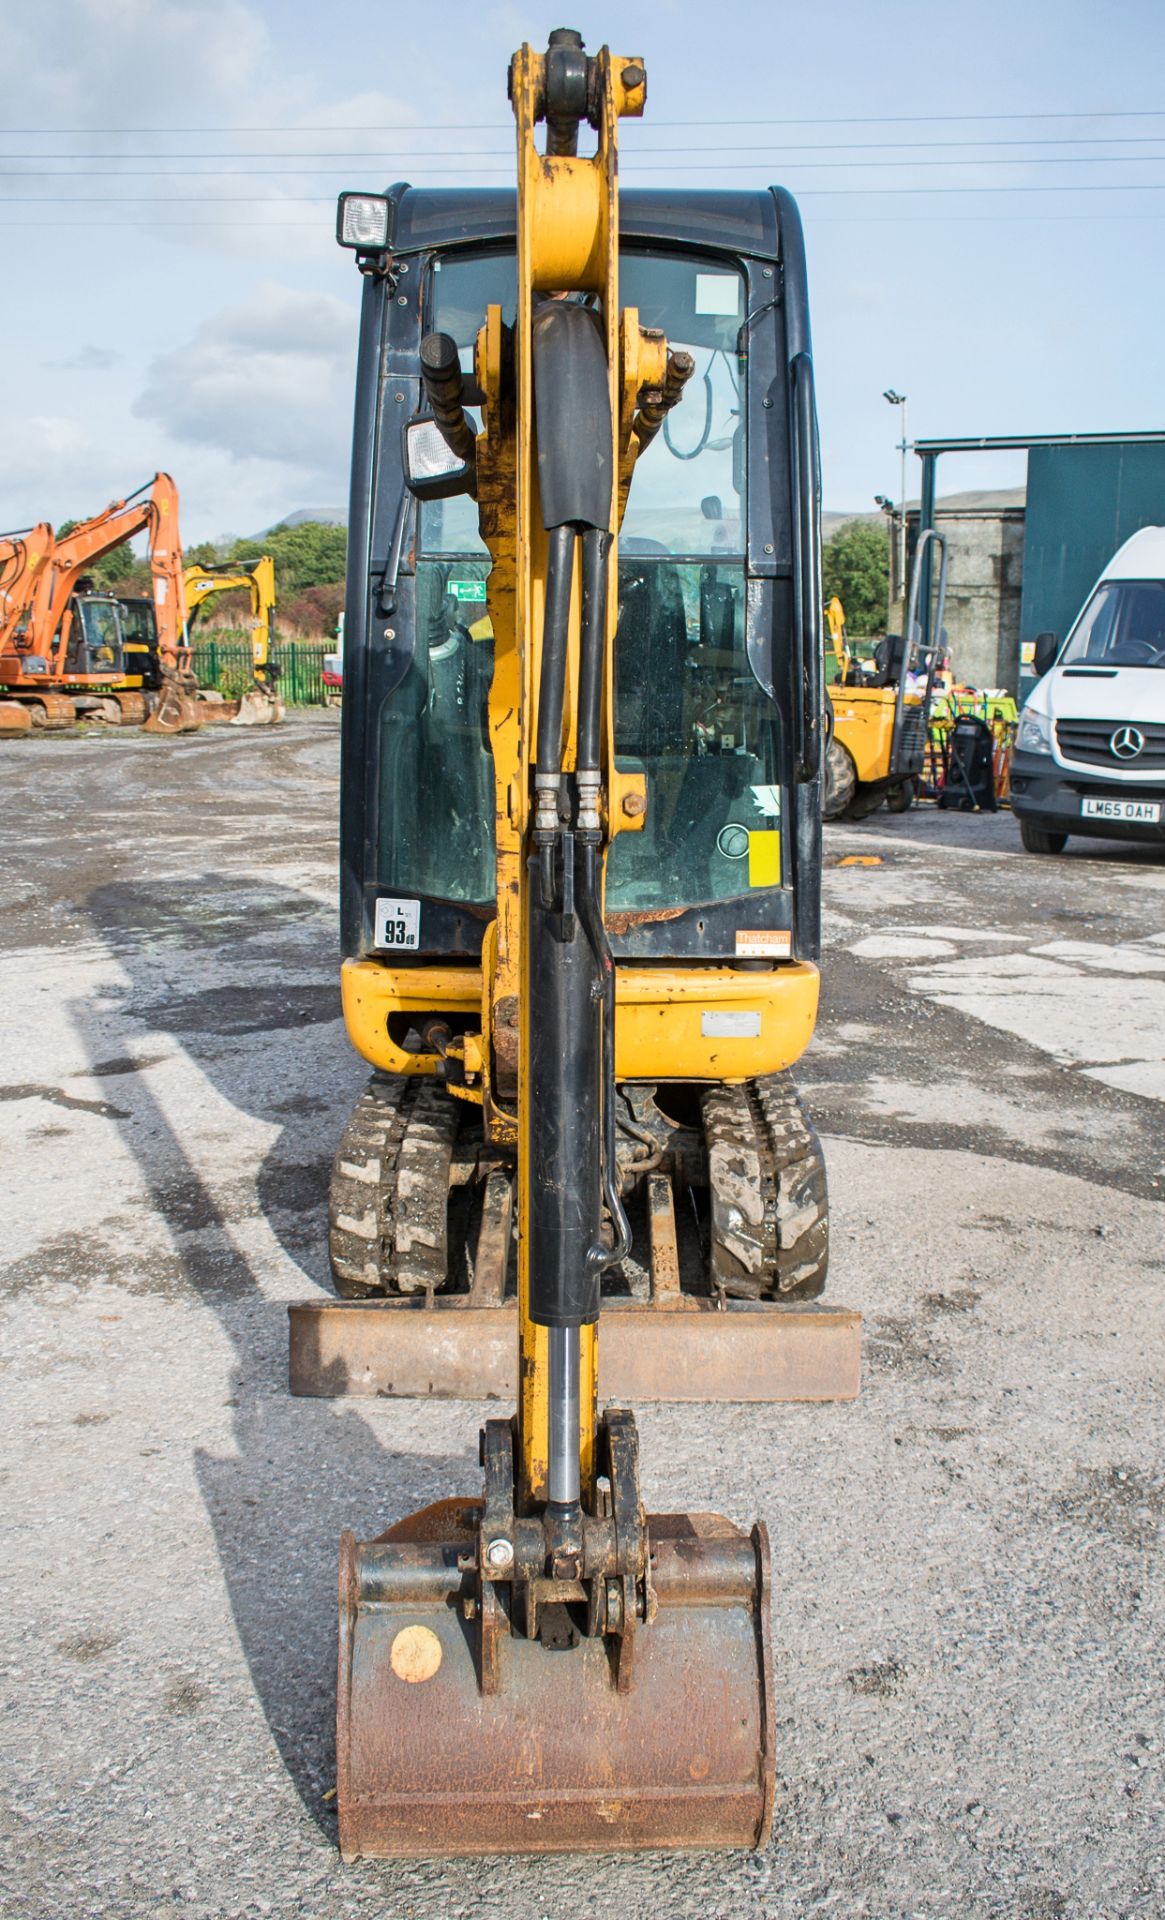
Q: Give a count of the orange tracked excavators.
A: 2